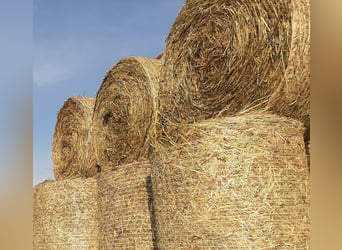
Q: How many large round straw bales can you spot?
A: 6